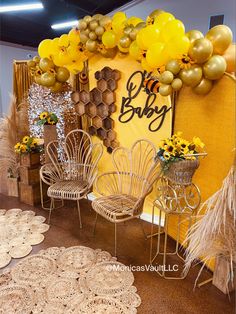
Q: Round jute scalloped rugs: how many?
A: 2